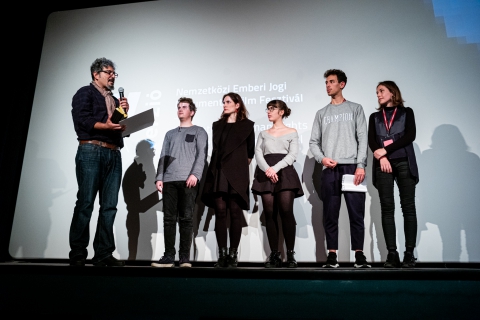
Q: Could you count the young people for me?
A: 5